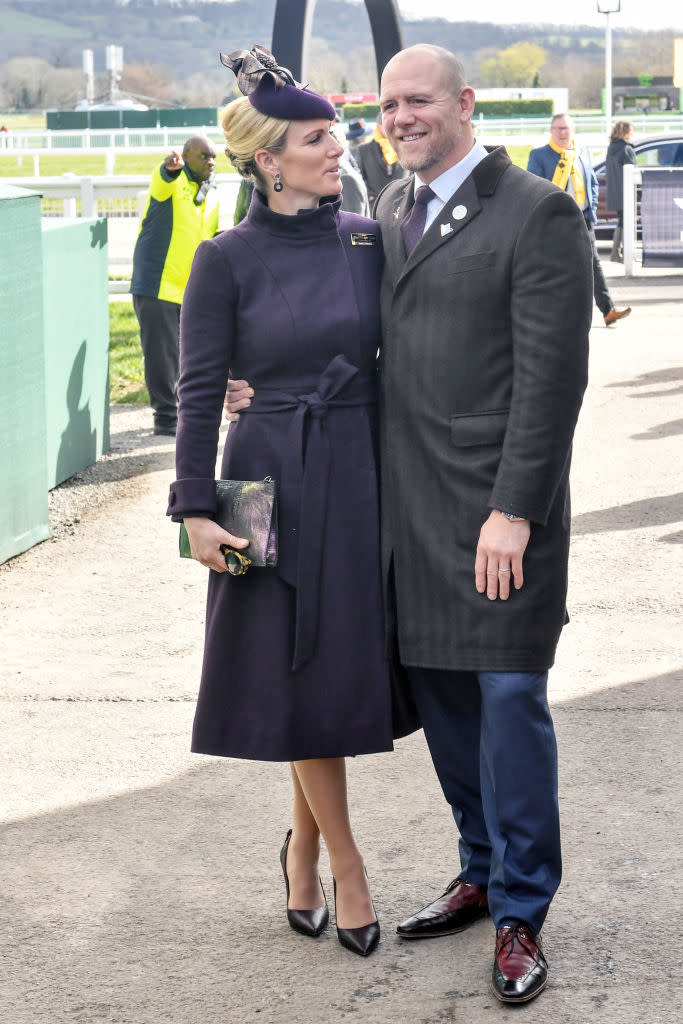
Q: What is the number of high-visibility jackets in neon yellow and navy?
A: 1